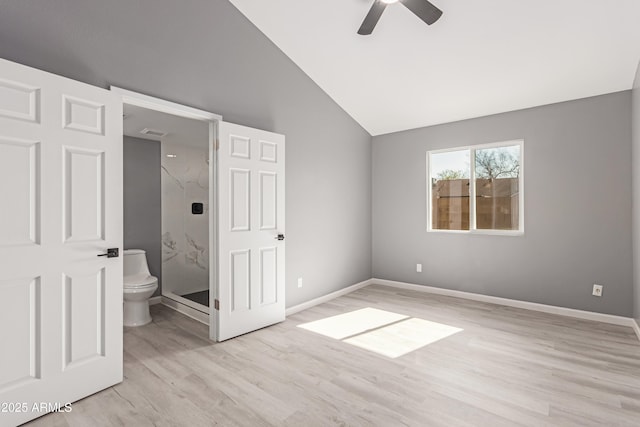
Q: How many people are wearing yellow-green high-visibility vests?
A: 0